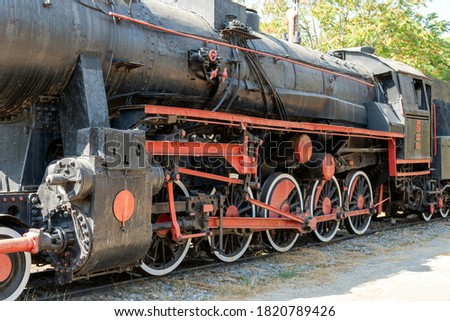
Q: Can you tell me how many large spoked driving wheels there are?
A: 5